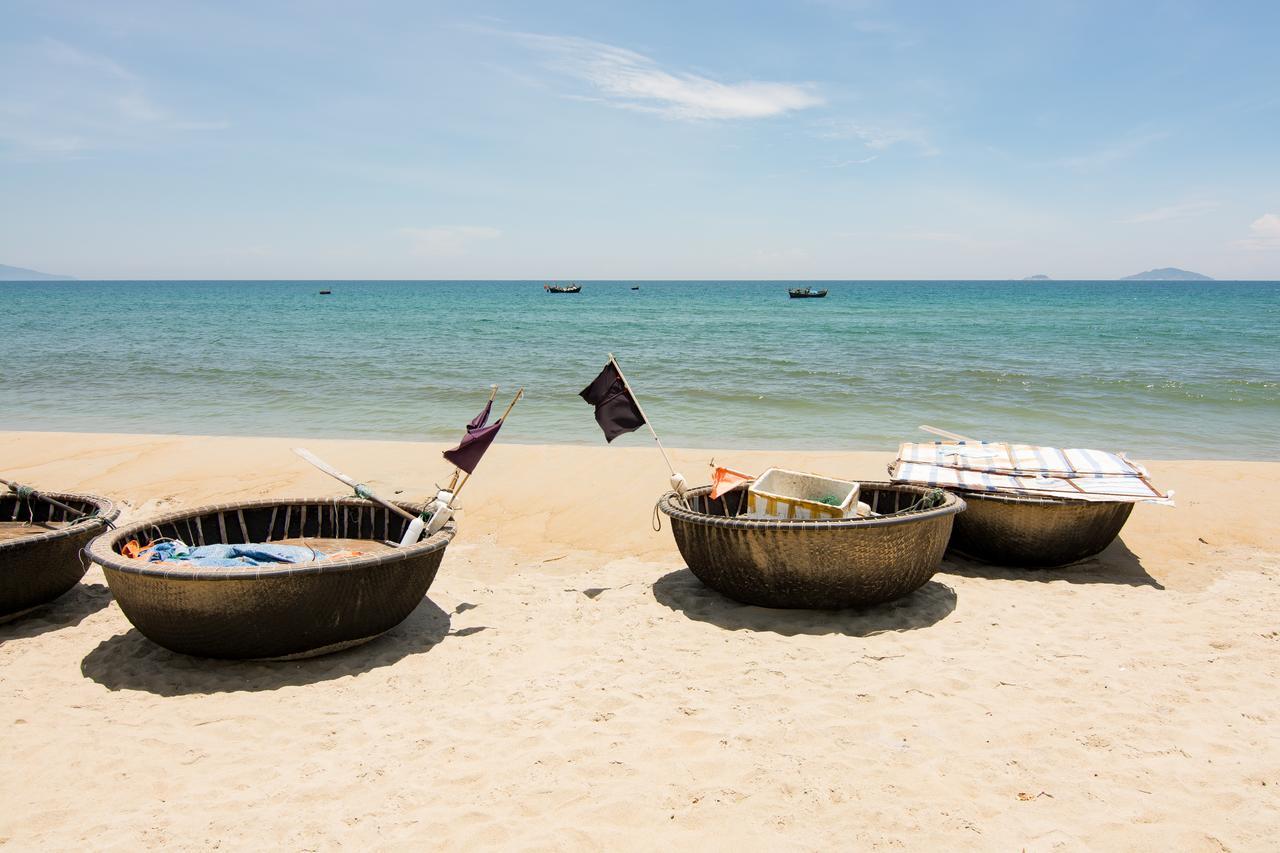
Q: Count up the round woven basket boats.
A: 4